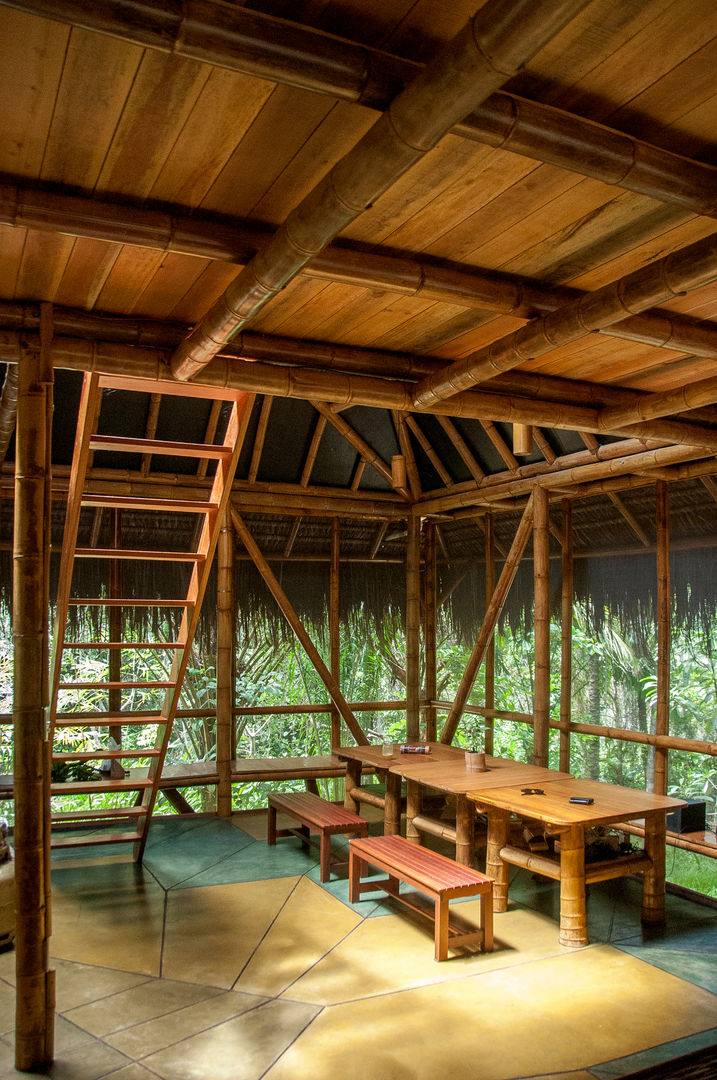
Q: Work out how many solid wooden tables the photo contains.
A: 3